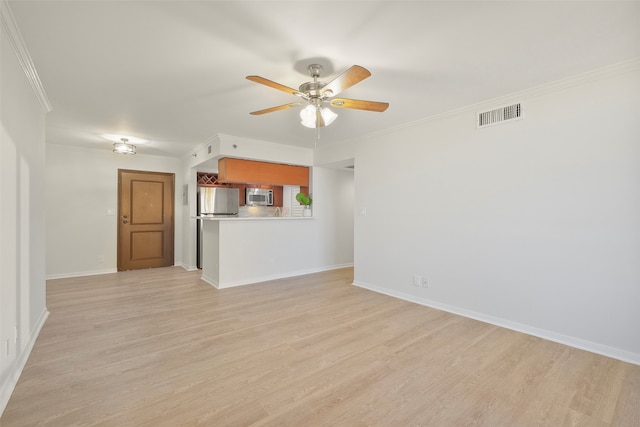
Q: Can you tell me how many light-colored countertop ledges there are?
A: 1